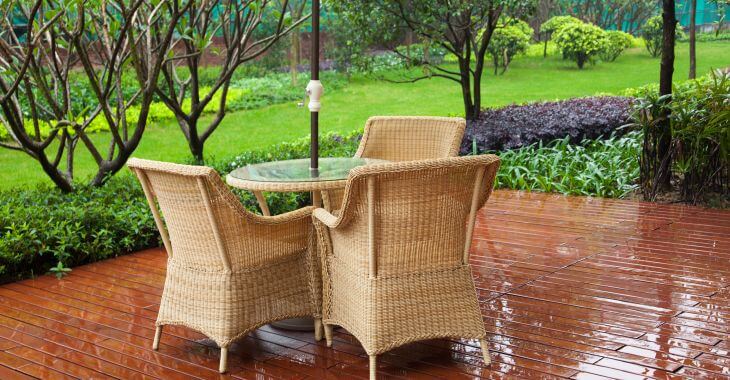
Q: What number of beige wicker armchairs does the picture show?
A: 3